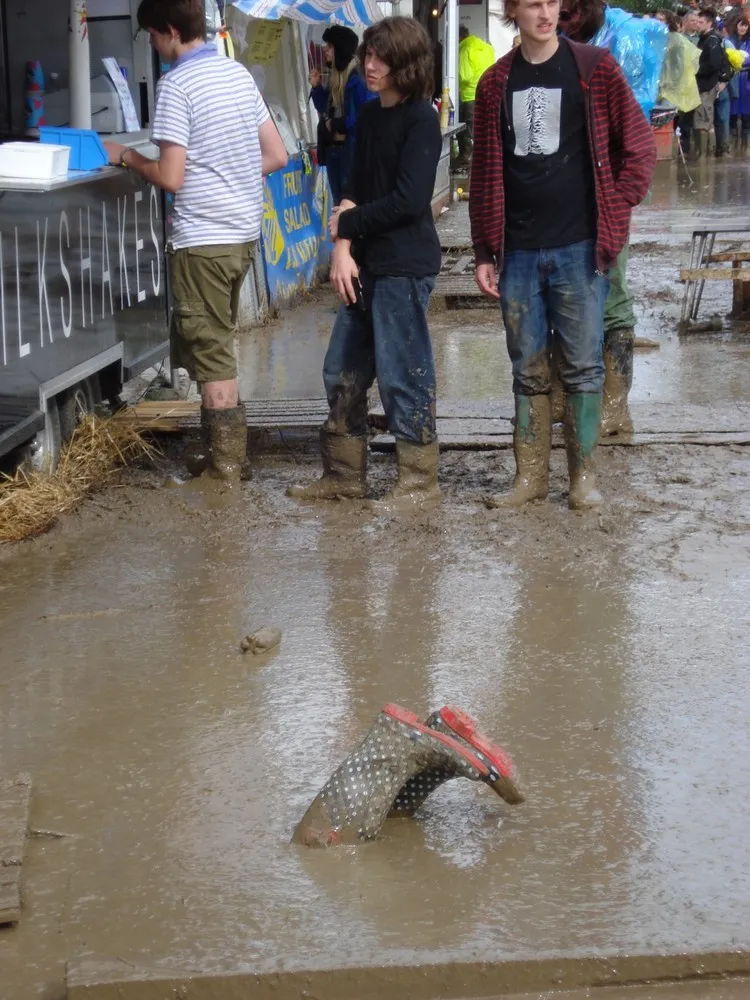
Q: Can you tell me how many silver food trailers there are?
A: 1